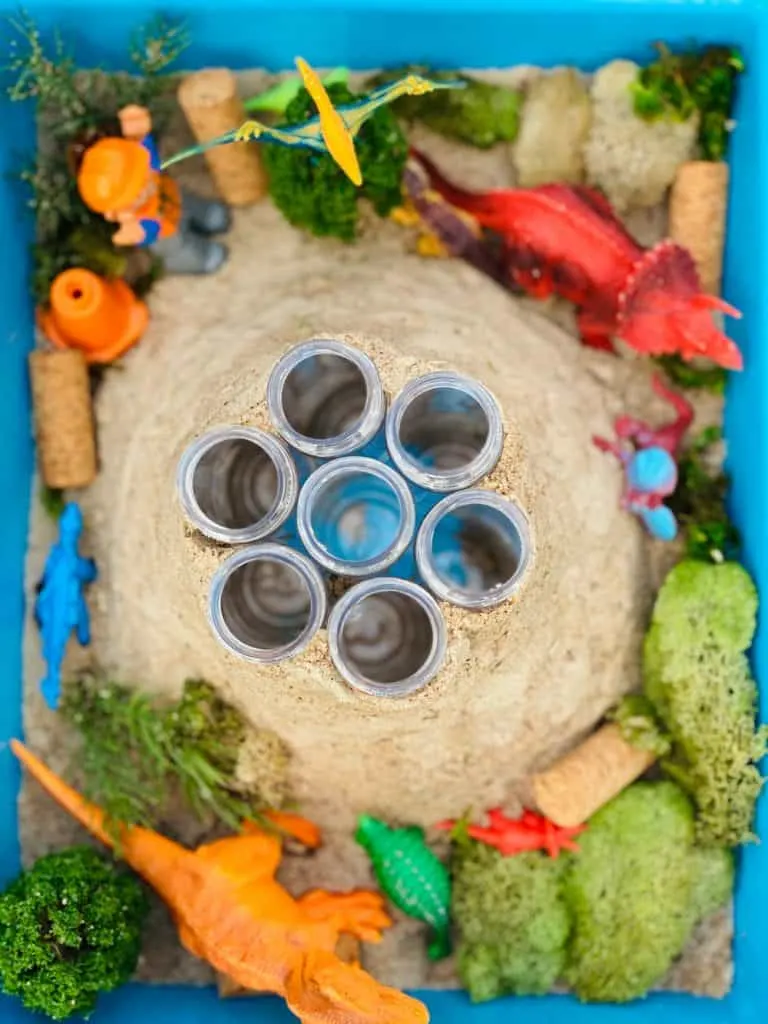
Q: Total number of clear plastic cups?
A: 7